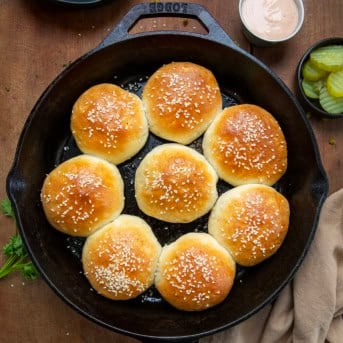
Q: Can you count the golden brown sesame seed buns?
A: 8